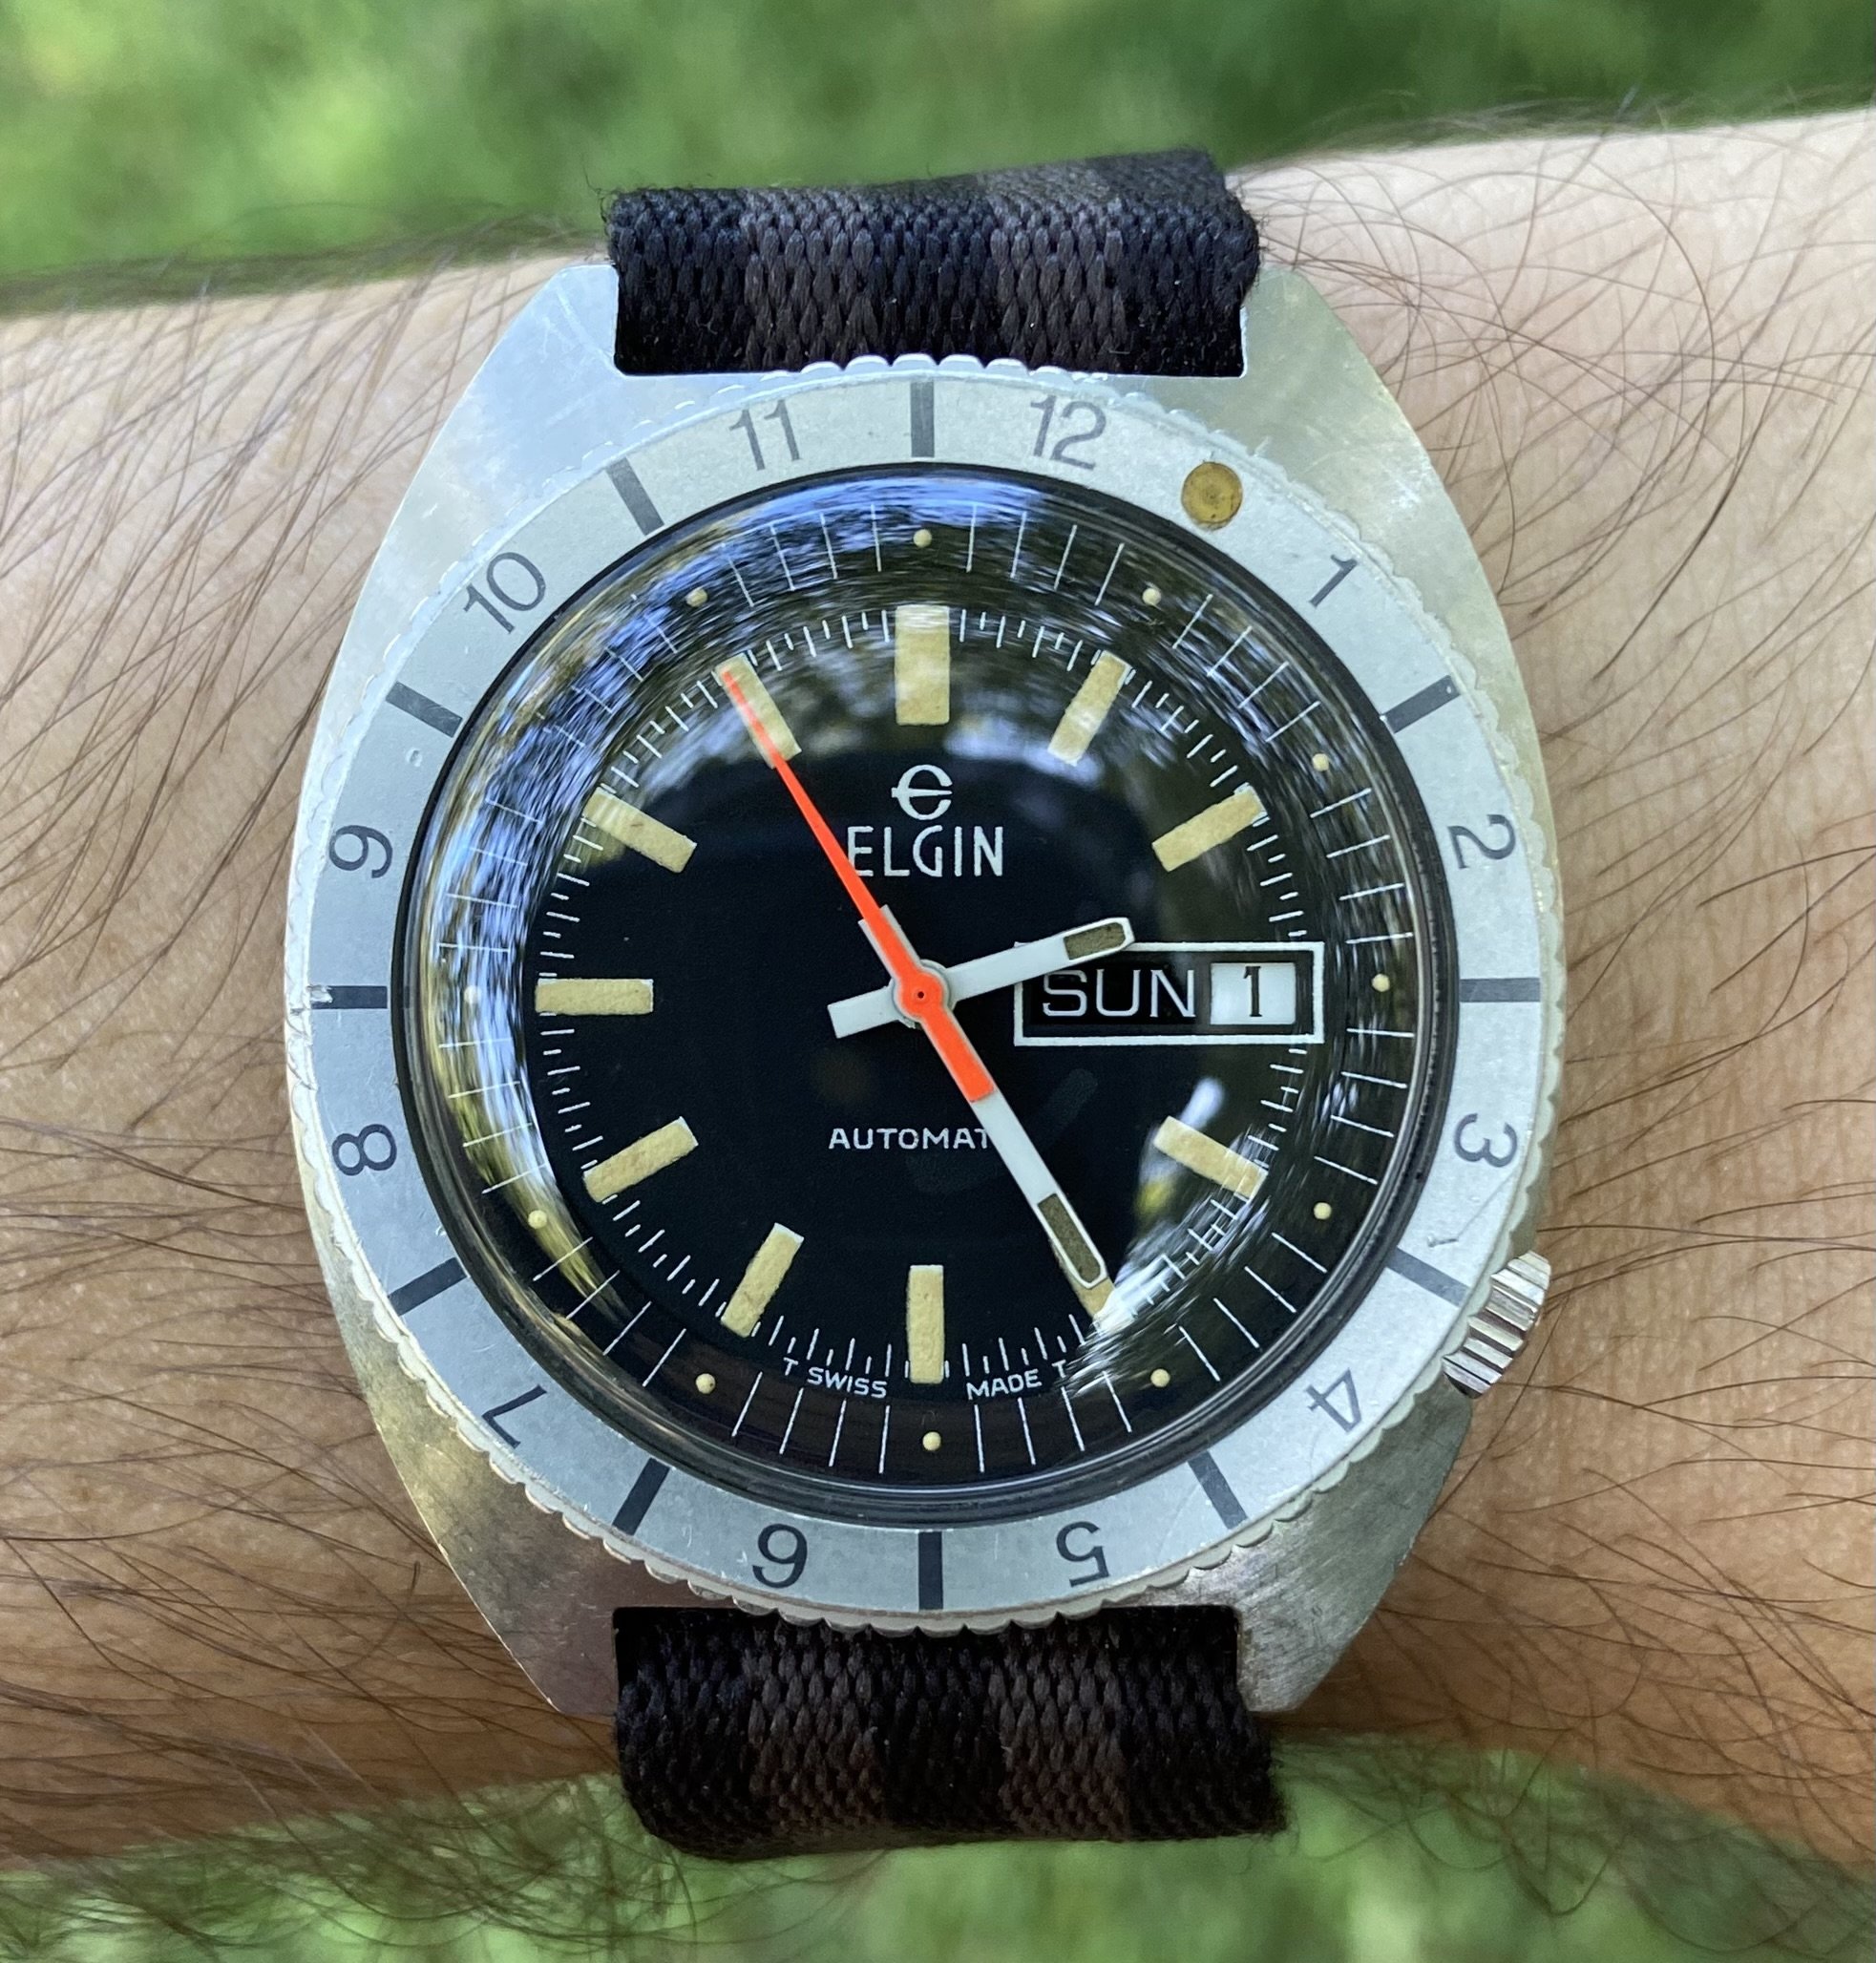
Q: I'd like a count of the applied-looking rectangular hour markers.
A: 11